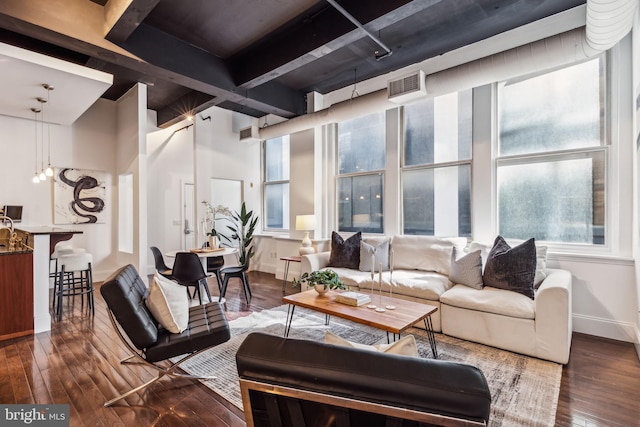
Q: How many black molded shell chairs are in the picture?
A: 4